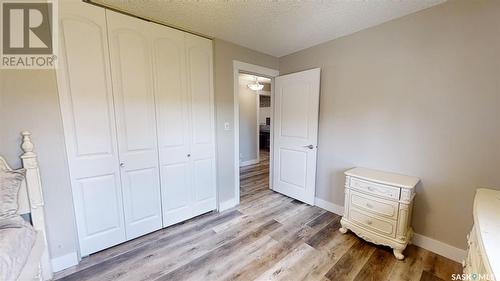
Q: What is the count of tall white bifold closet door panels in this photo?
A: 4